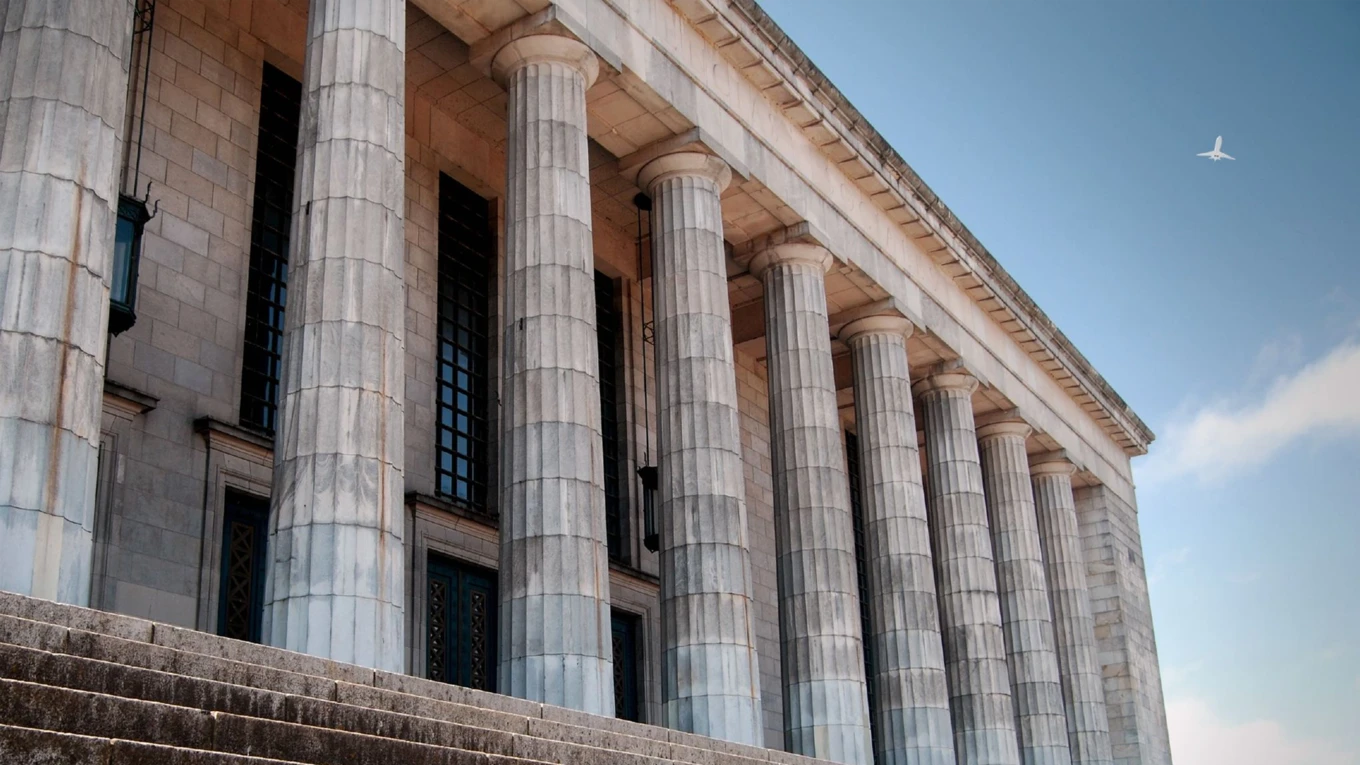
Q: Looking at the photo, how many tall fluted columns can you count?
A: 9